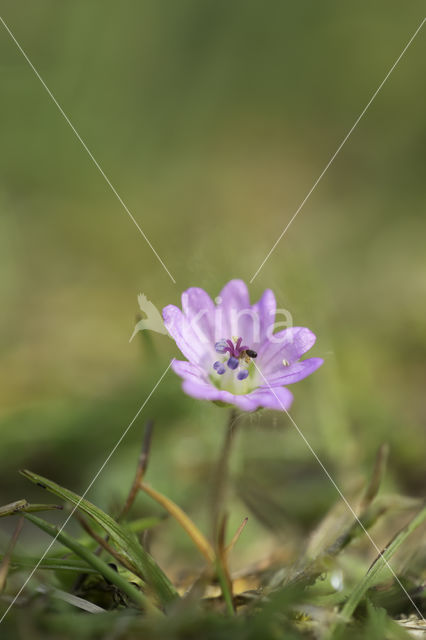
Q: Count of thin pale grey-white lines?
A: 4